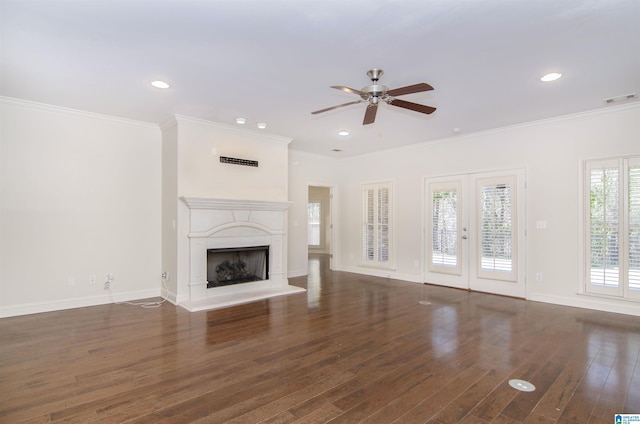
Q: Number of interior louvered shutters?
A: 6